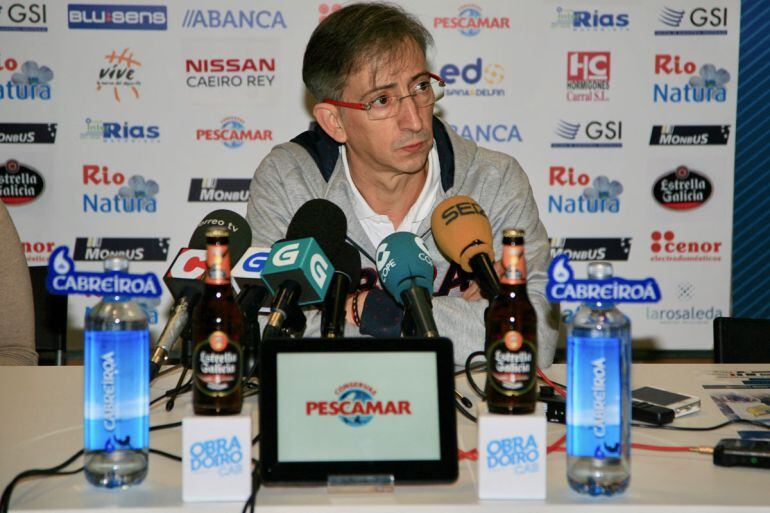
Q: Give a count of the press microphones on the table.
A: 6